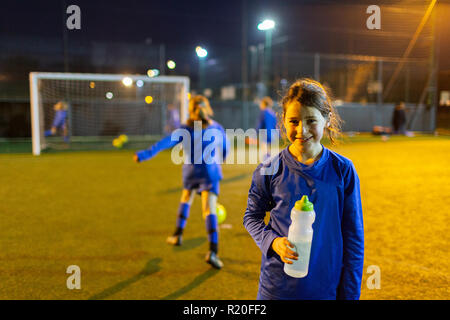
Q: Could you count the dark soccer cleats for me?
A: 2